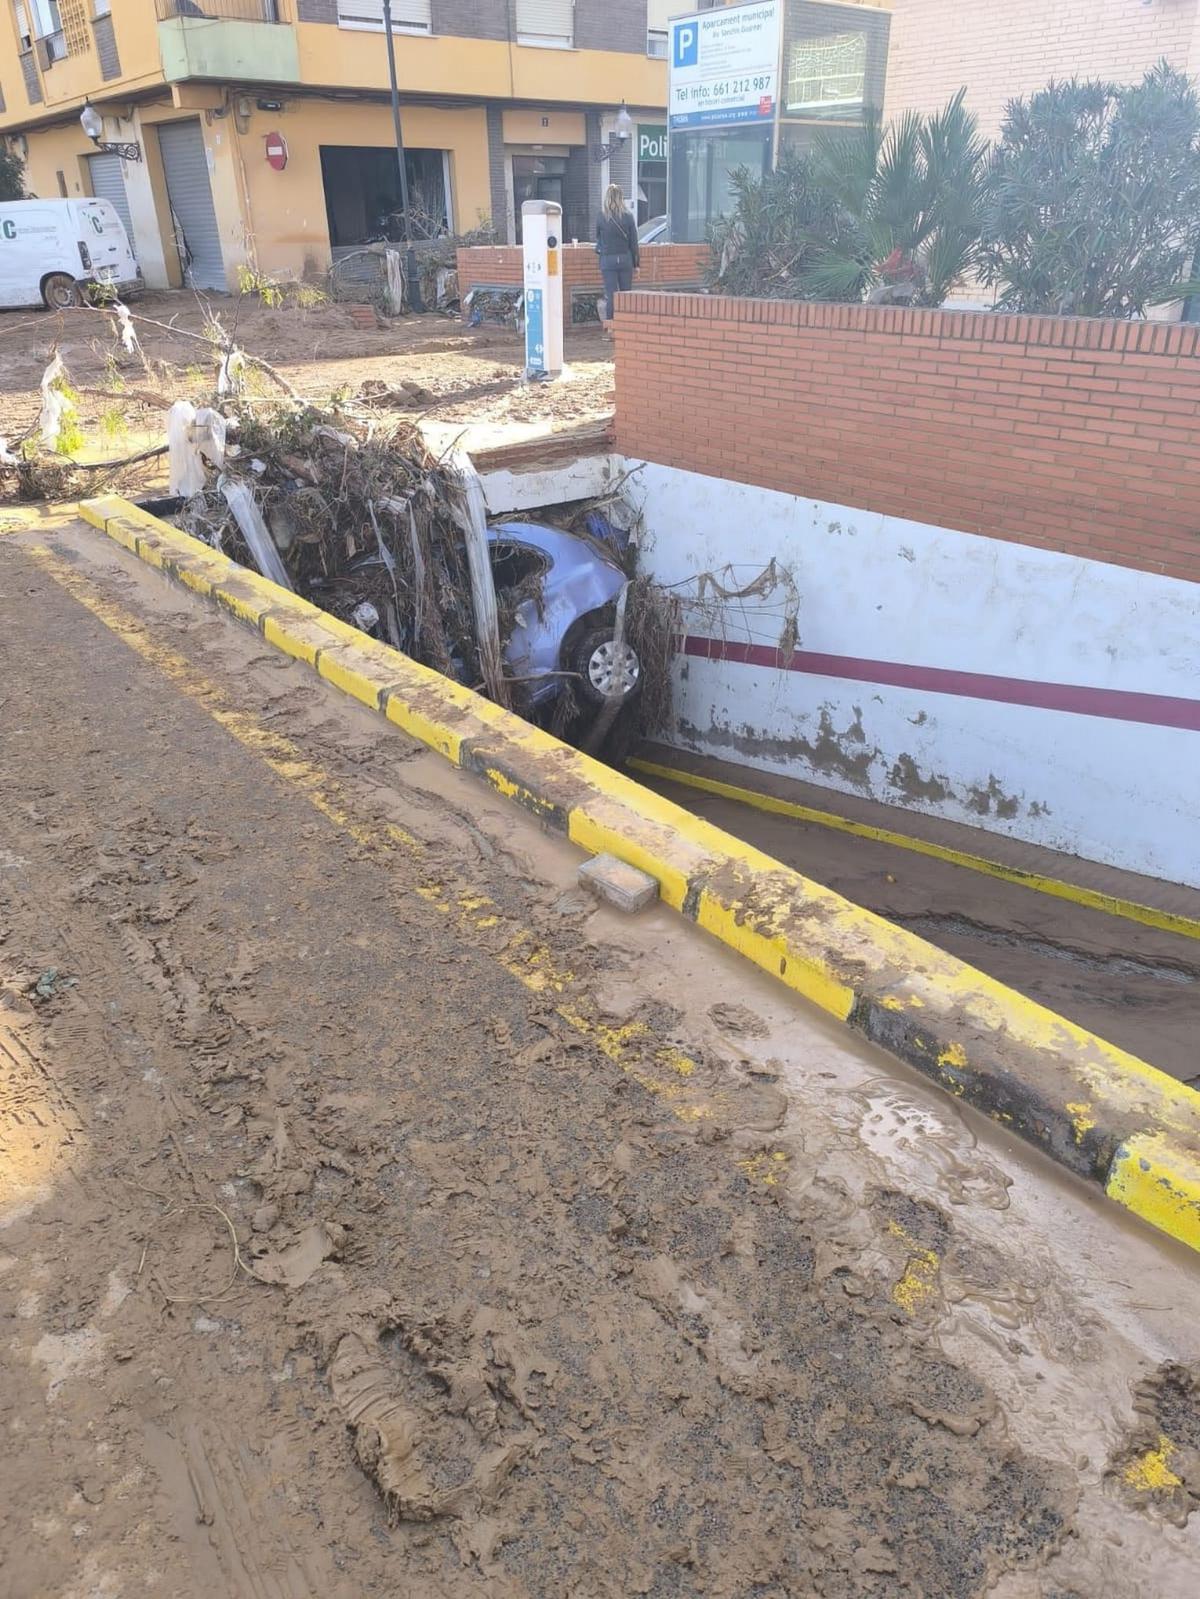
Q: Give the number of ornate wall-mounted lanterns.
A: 2